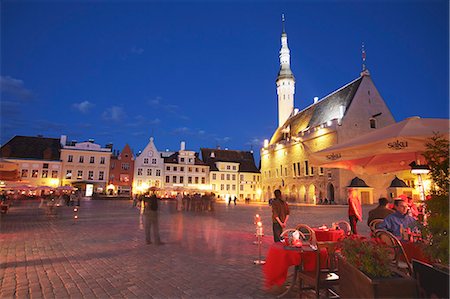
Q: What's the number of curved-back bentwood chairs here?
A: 5